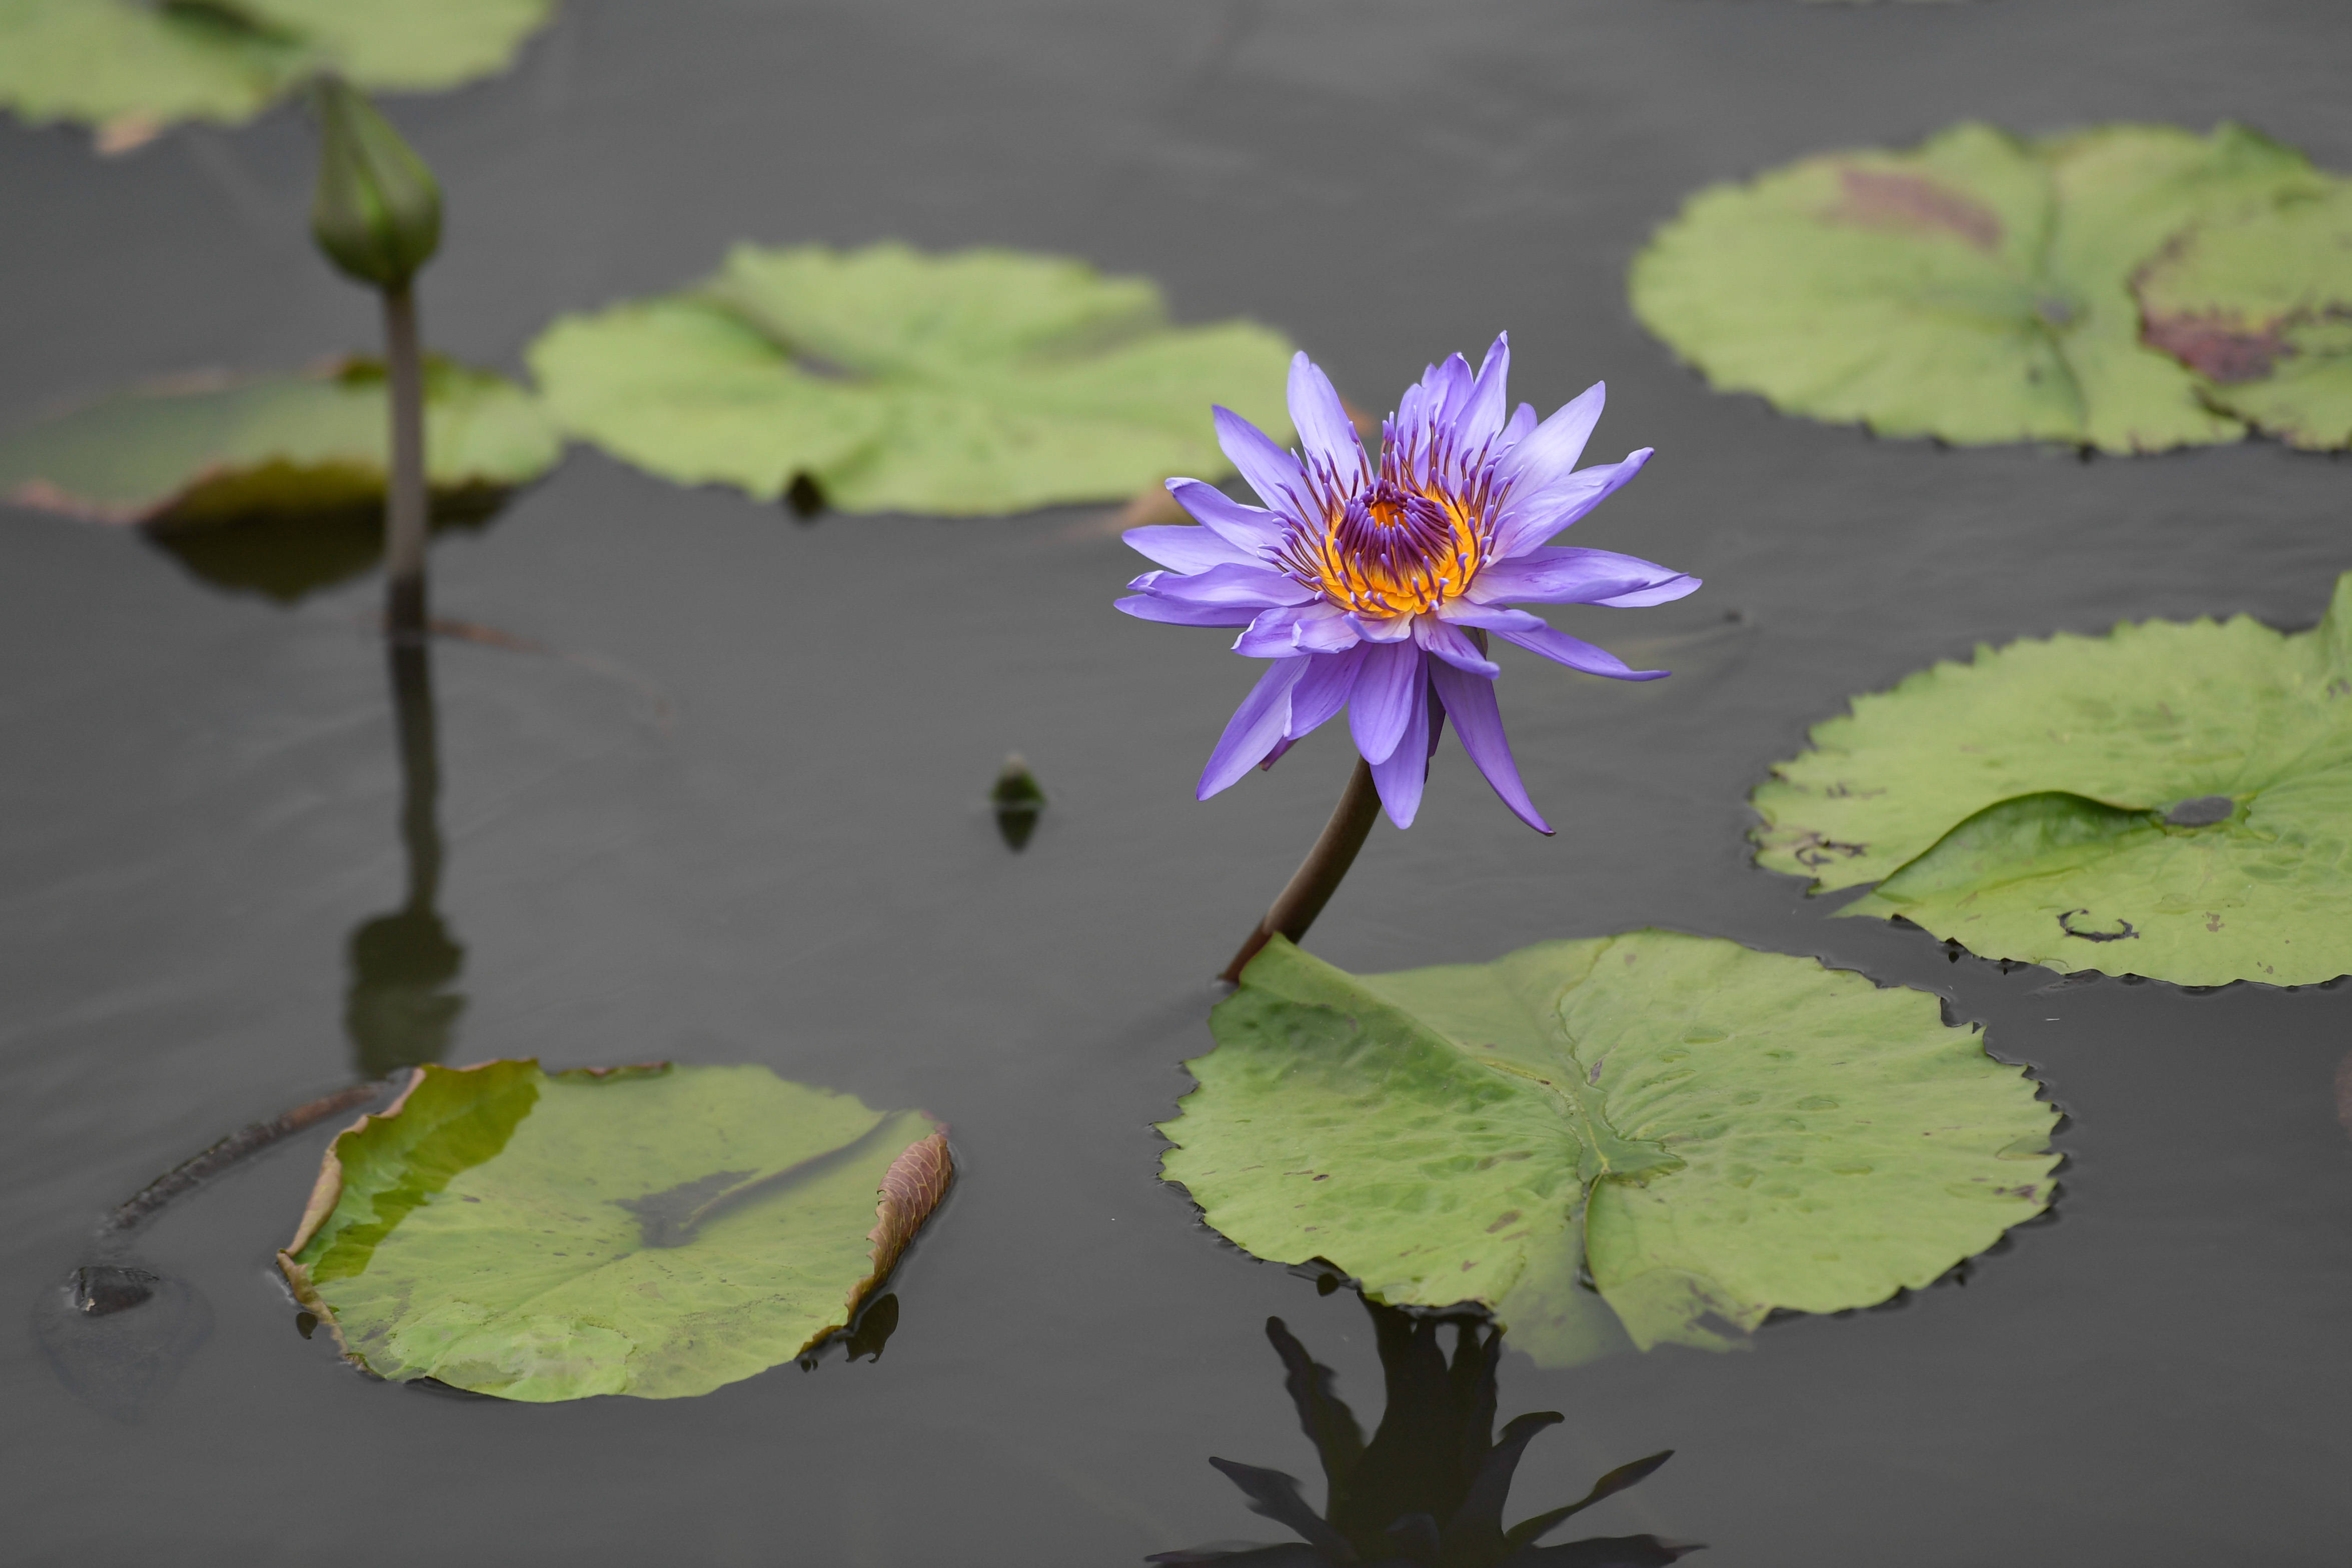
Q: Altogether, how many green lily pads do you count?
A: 8